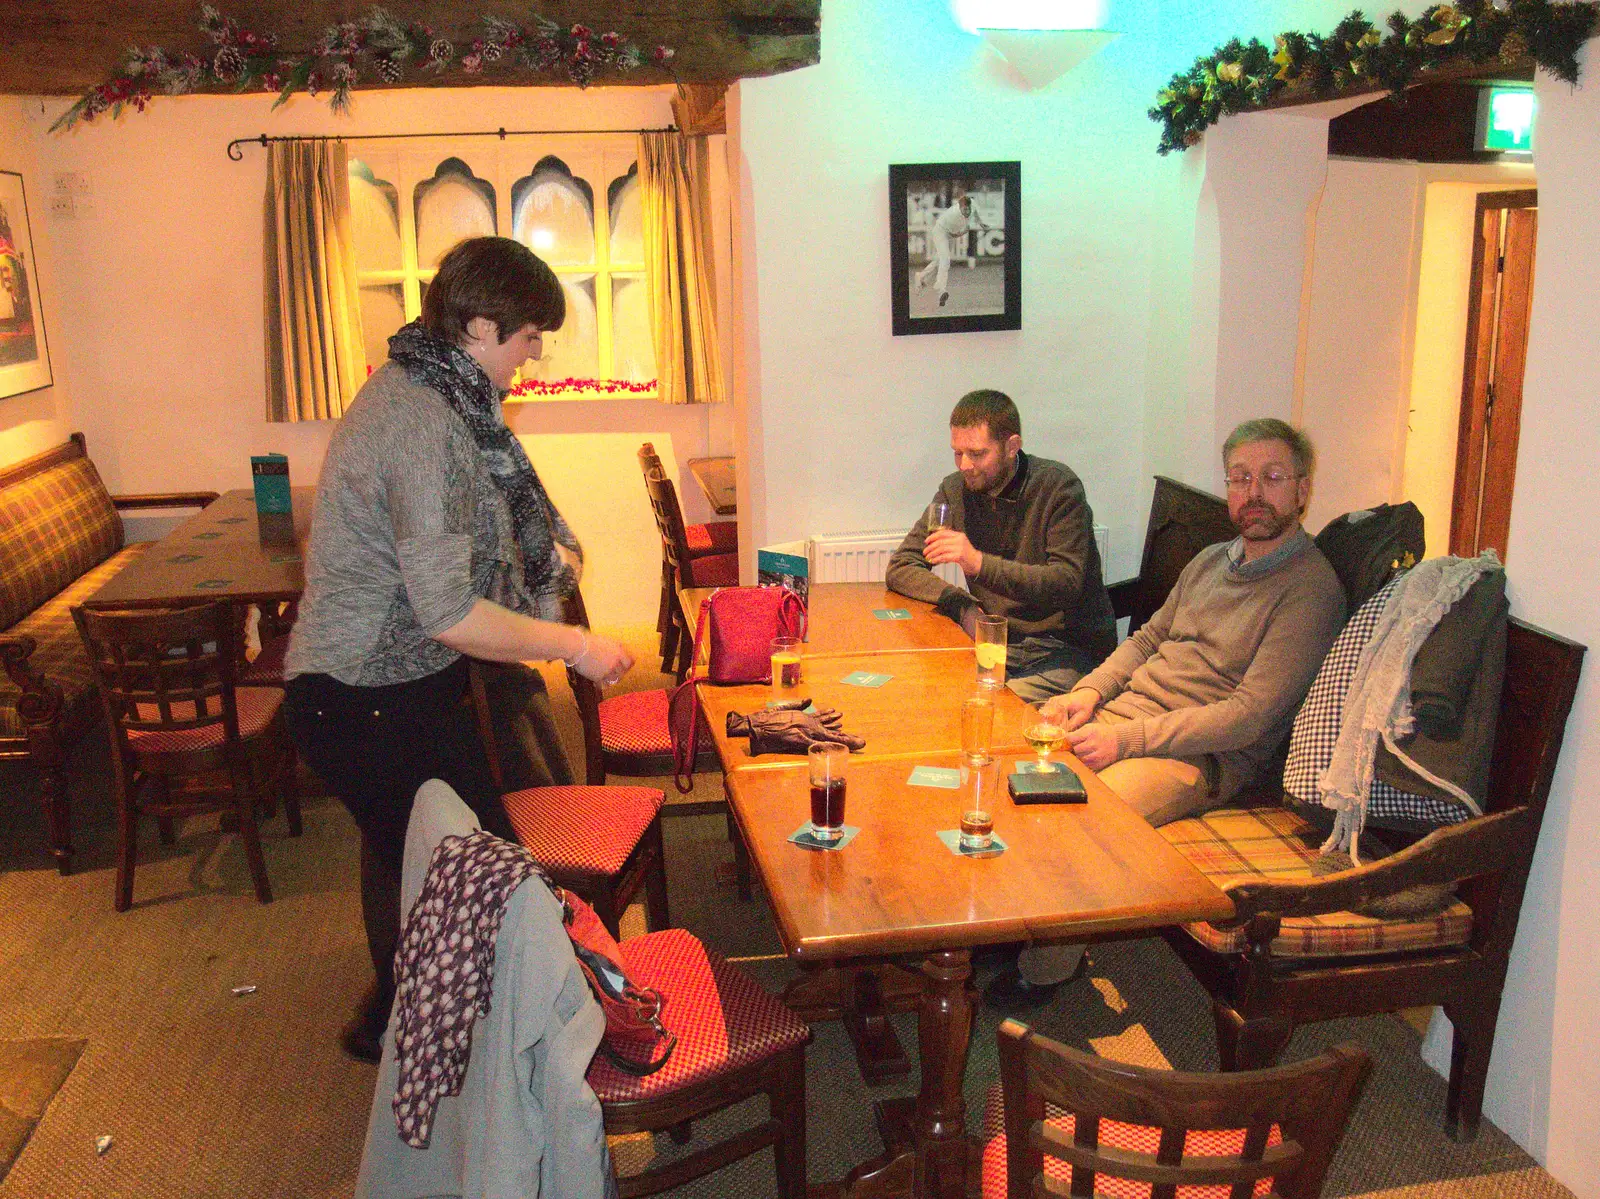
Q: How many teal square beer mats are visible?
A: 13